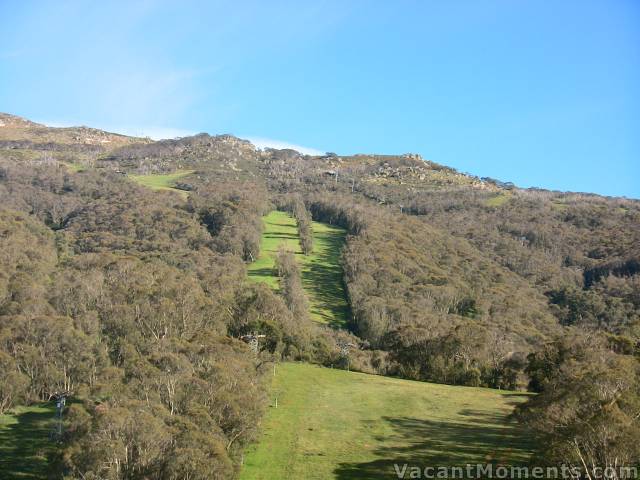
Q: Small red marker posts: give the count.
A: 0